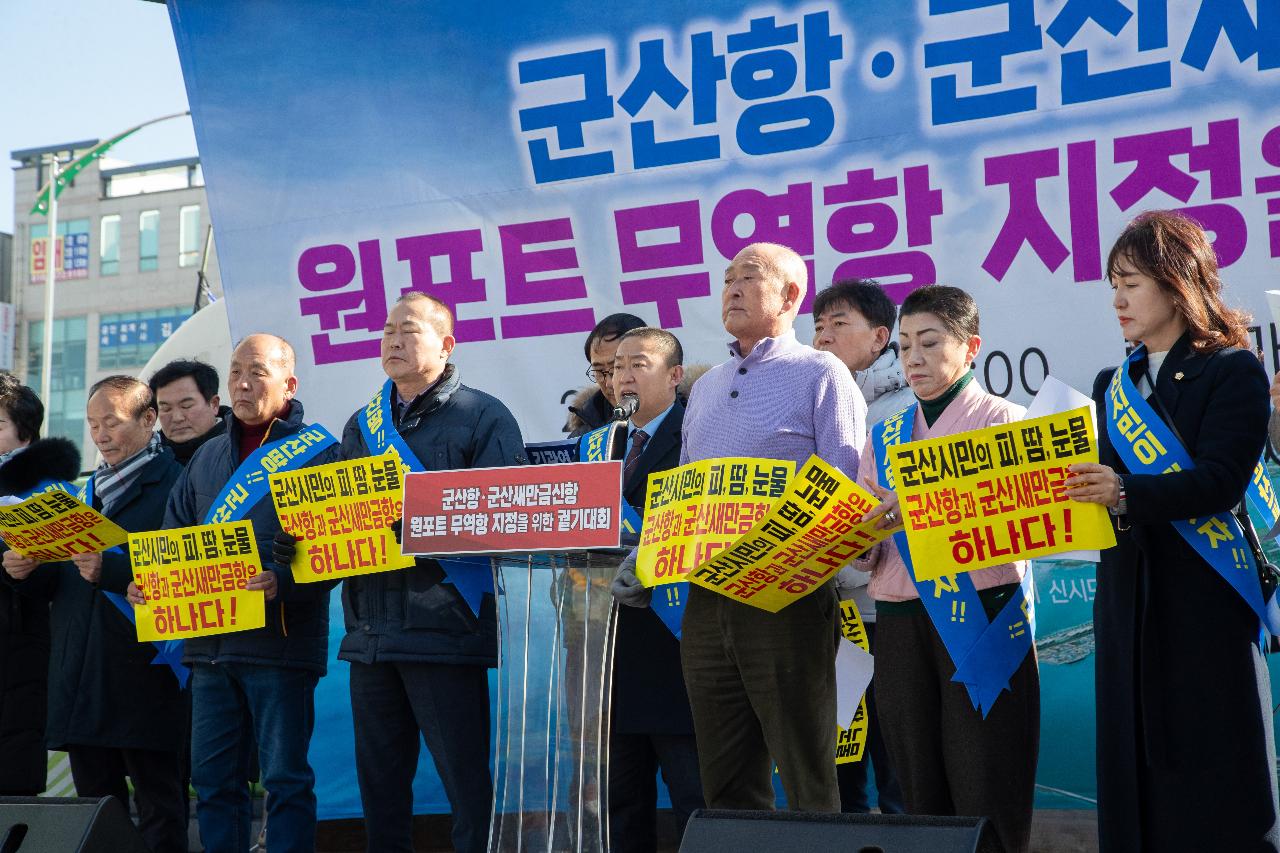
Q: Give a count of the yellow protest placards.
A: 7